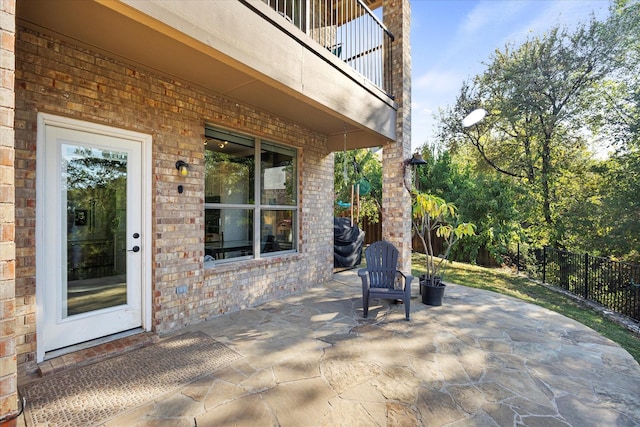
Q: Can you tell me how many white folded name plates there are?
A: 0